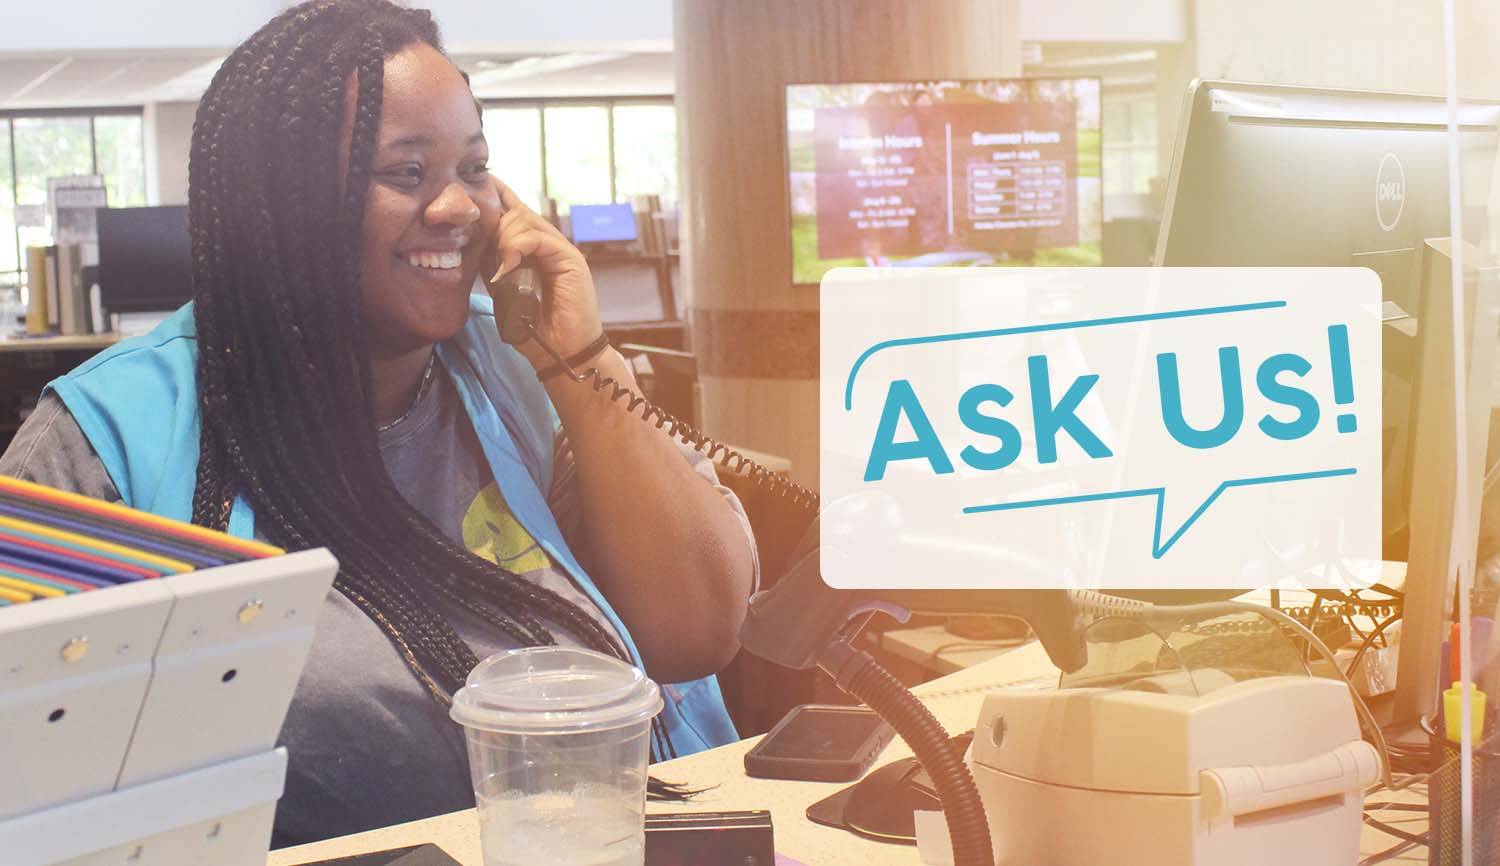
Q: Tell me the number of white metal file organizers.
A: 2